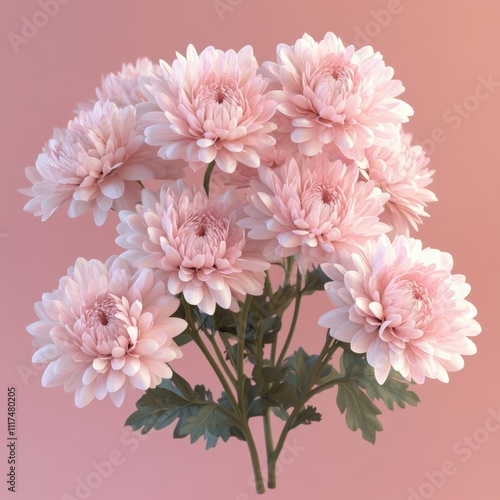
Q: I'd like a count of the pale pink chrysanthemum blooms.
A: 9